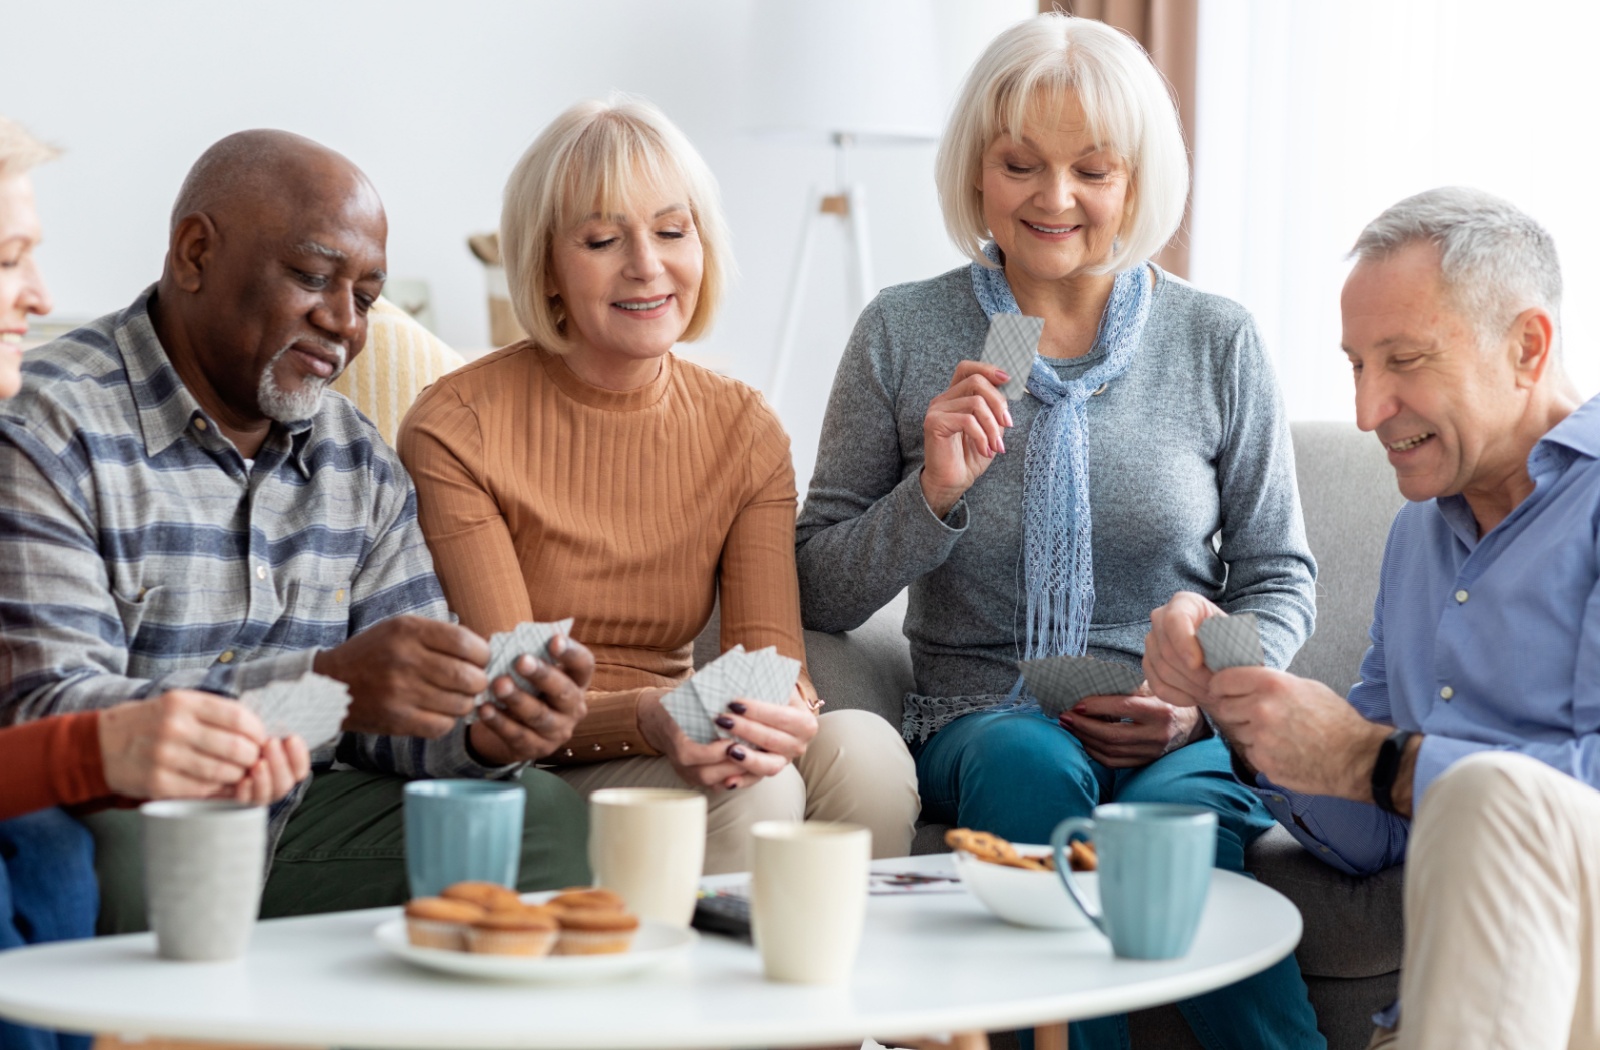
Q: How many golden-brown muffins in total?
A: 5